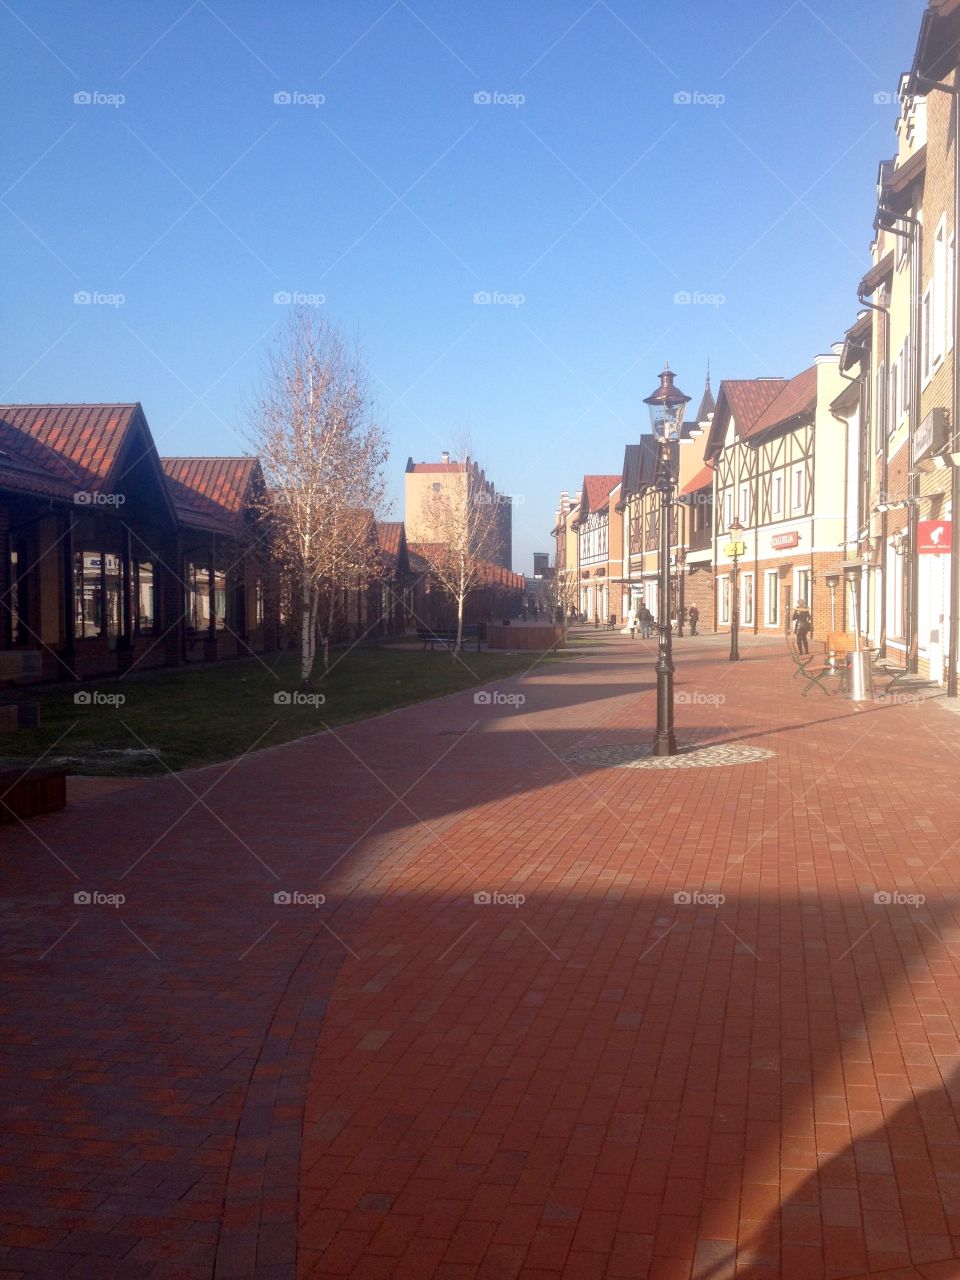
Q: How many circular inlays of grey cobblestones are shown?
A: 1